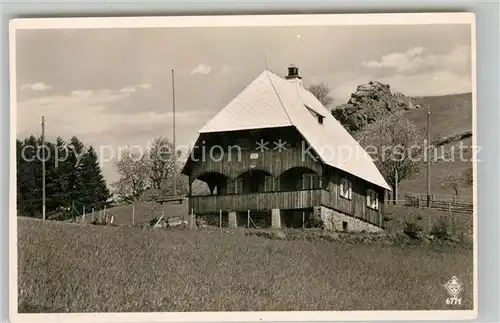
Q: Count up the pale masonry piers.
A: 2